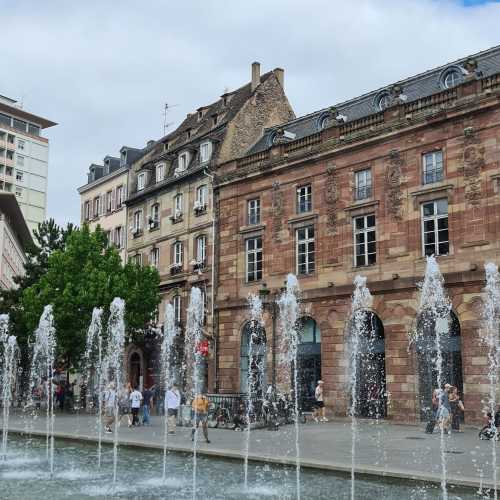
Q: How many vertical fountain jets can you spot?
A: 12